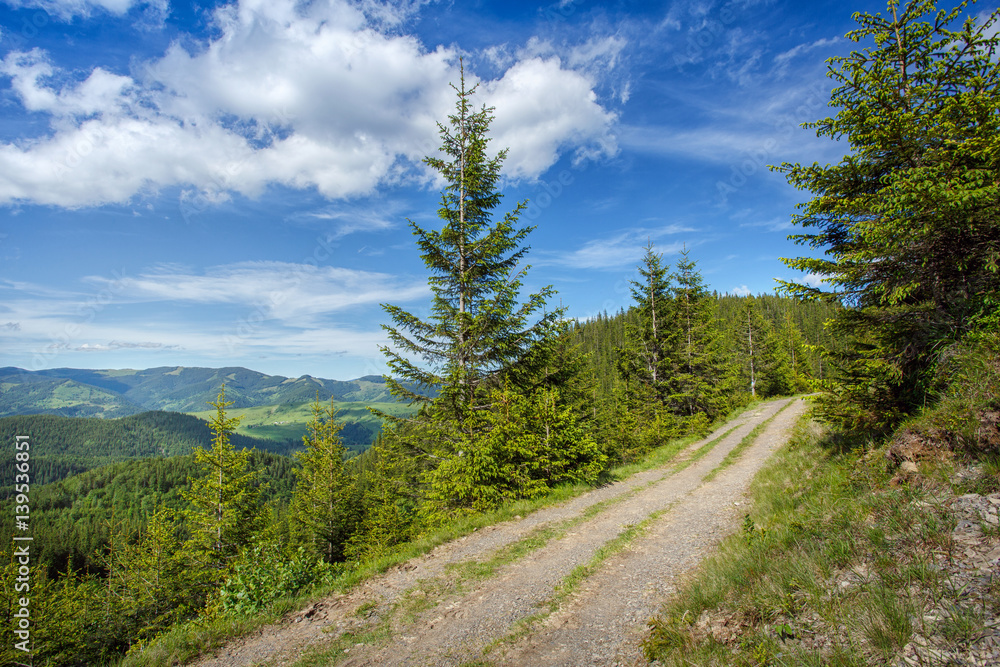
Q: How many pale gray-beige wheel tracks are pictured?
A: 3